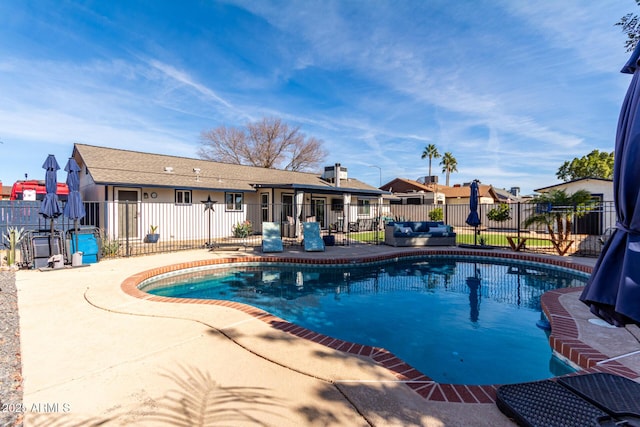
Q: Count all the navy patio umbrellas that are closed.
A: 4